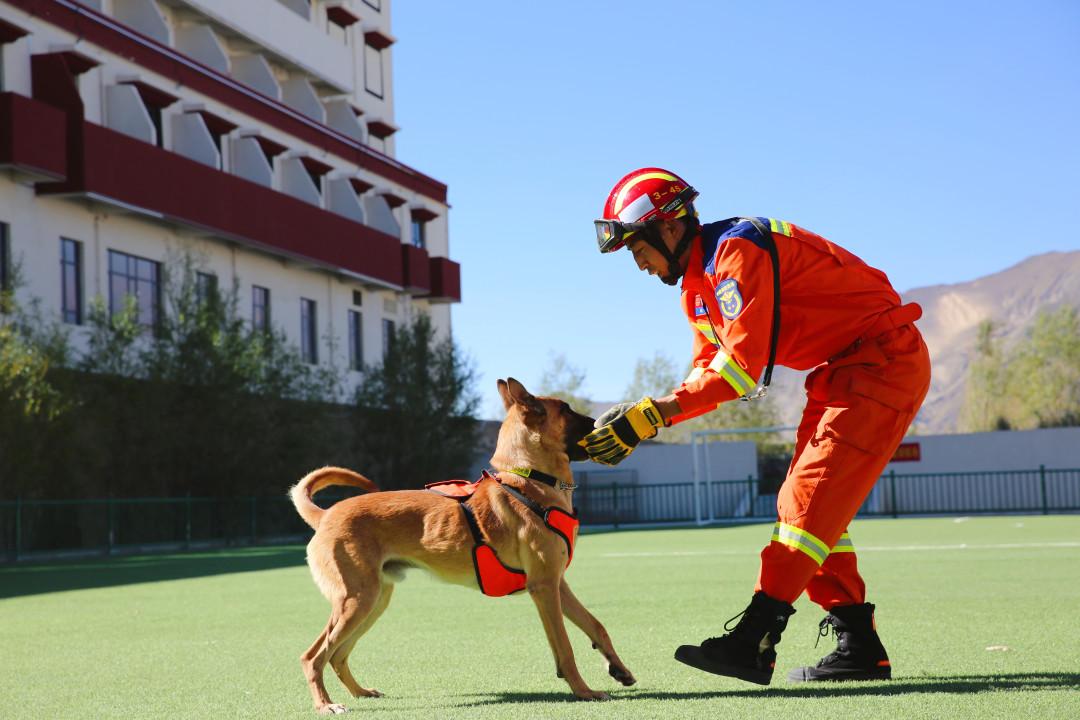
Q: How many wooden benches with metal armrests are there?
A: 0